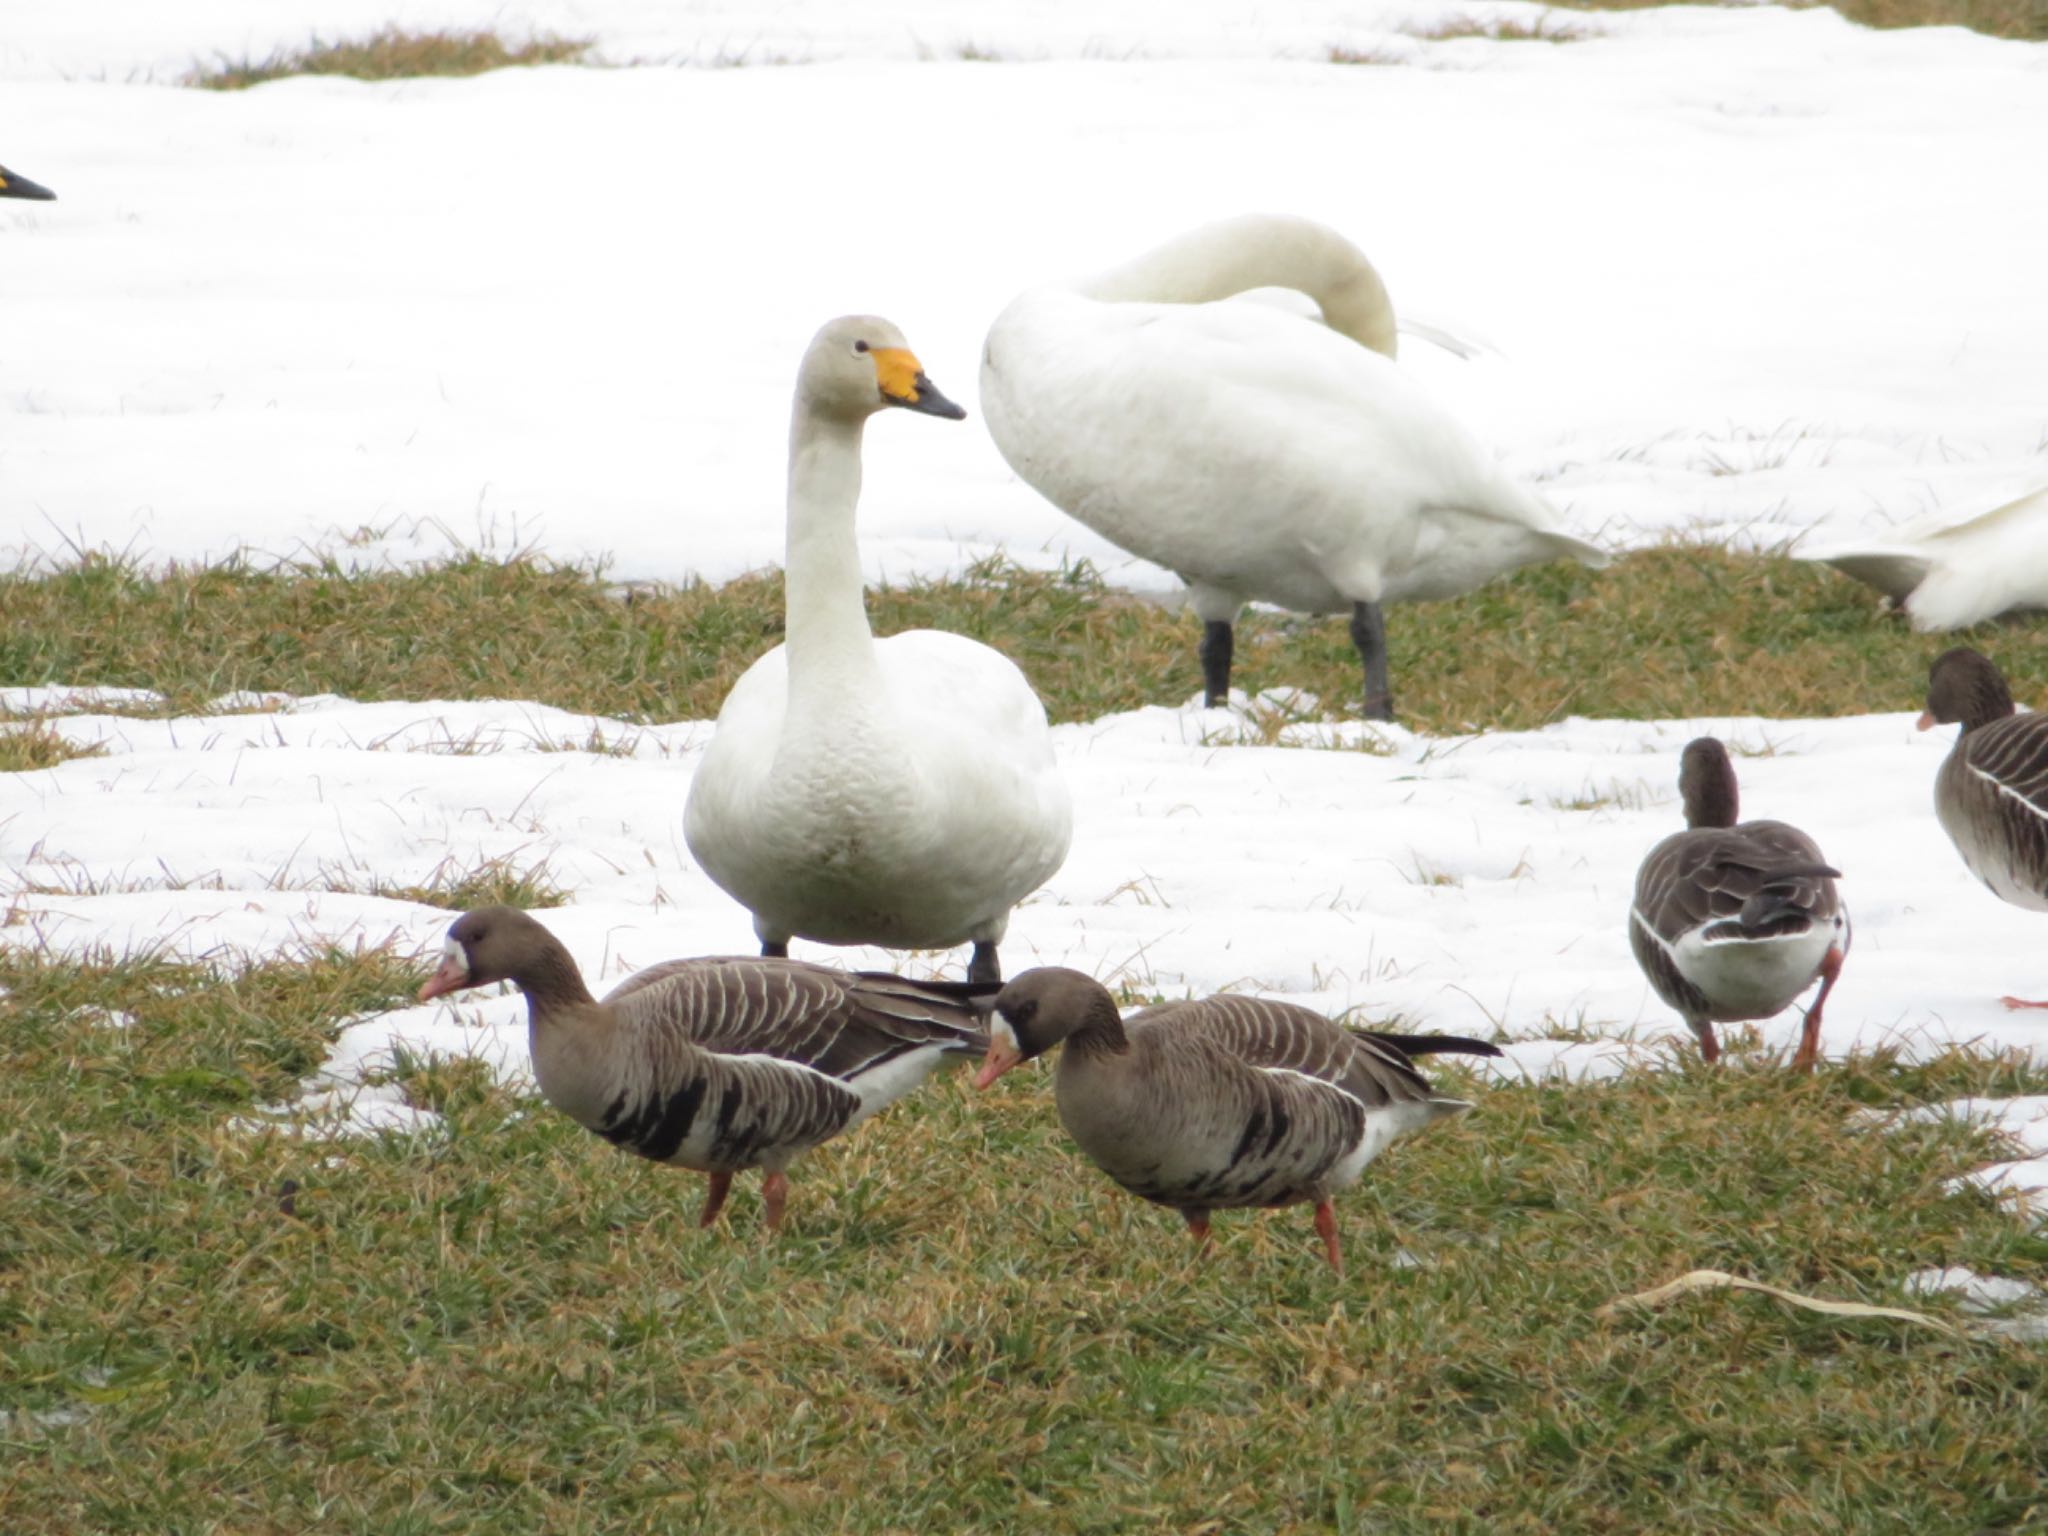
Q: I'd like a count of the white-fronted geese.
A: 4